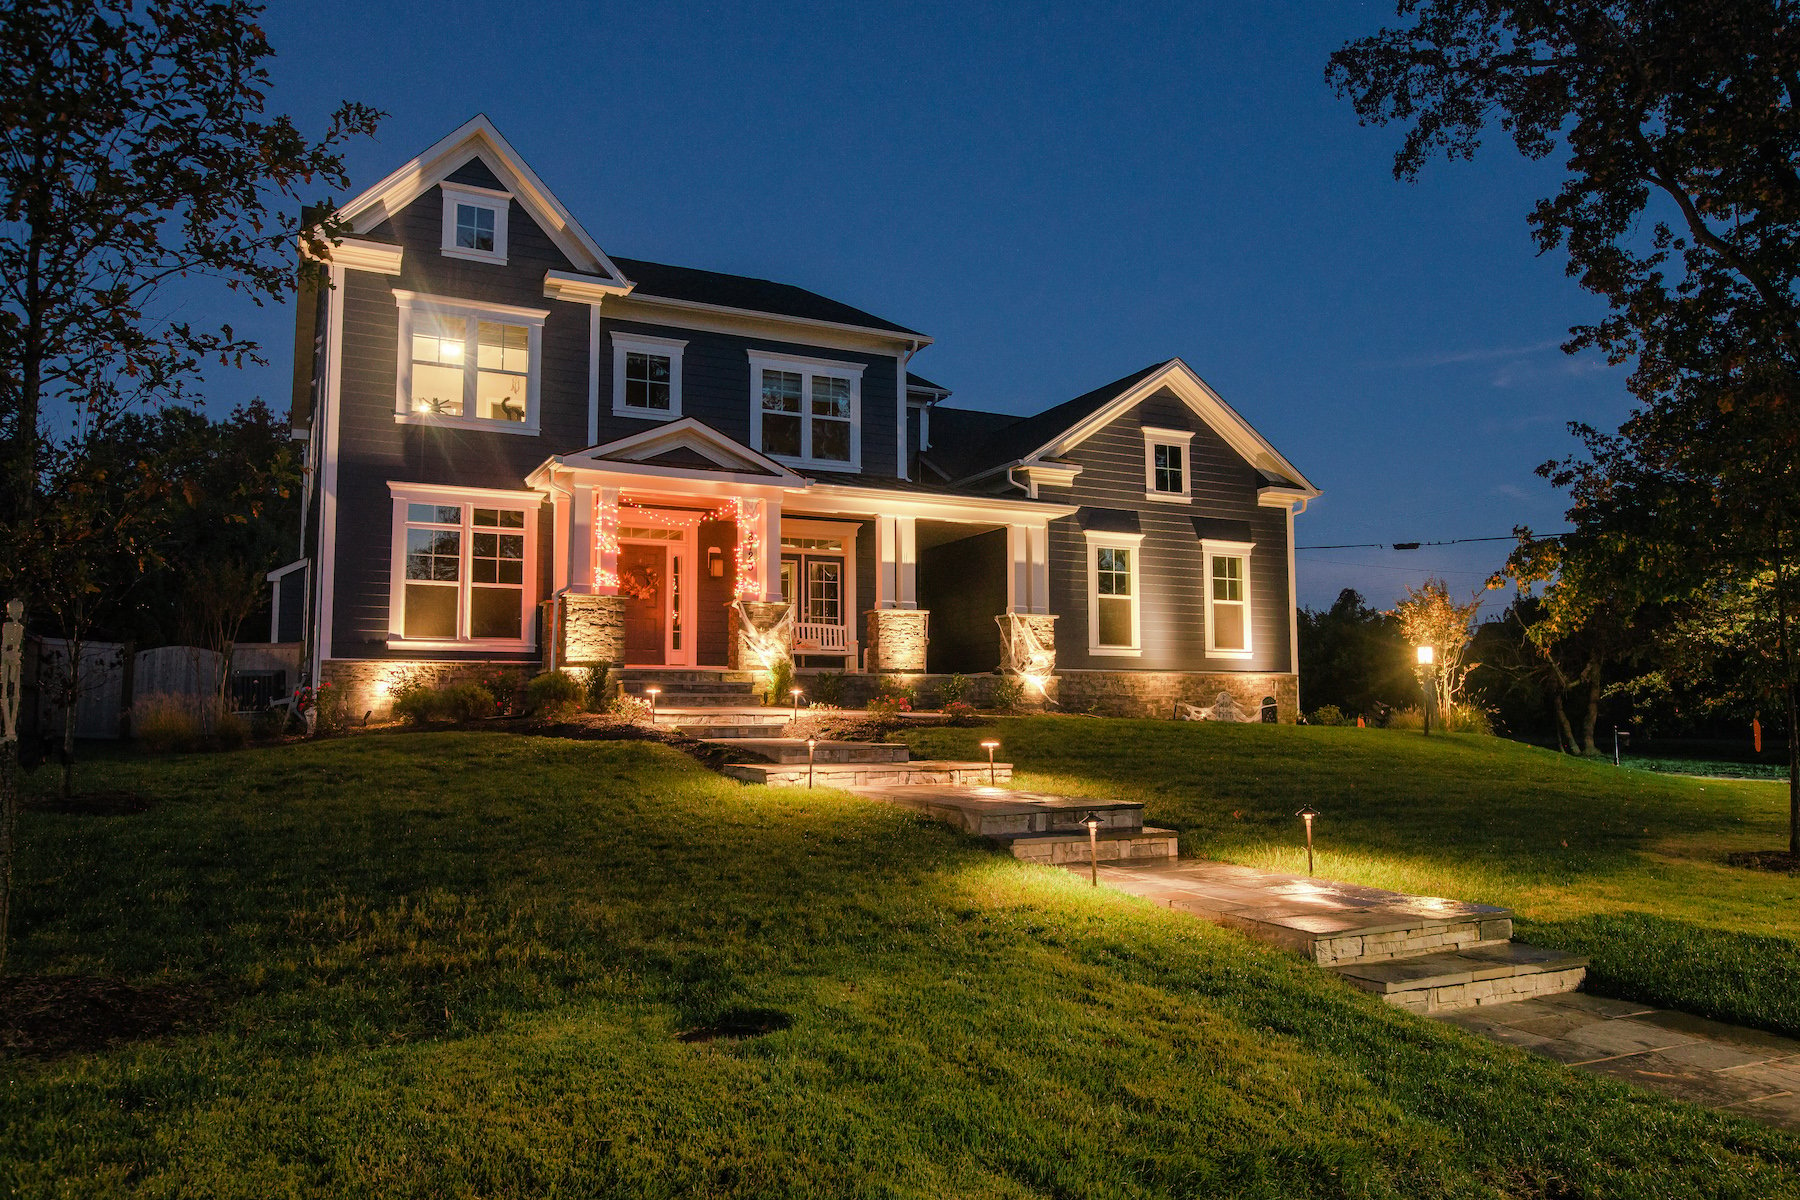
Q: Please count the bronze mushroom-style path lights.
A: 6